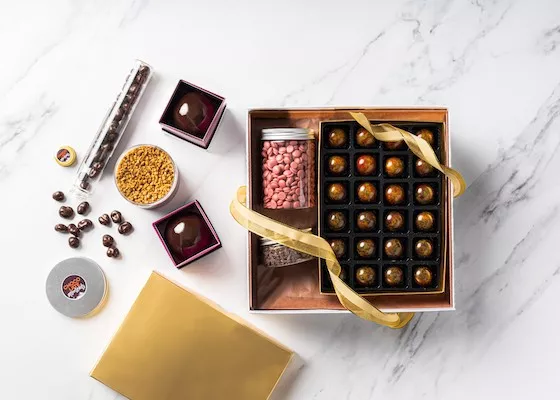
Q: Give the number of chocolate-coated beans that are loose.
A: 12